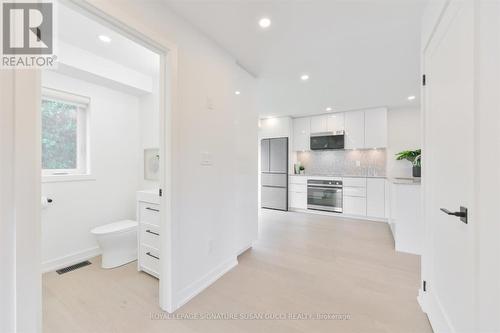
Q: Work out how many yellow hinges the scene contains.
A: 0